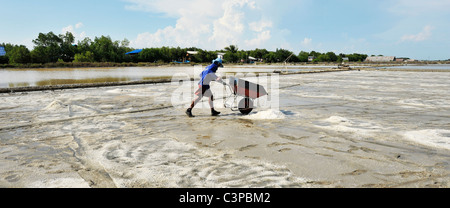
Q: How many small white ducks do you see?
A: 0